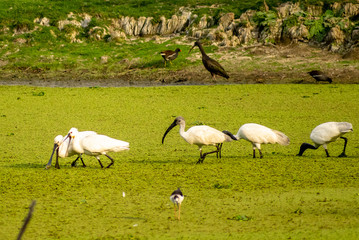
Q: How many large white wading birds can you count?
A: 5